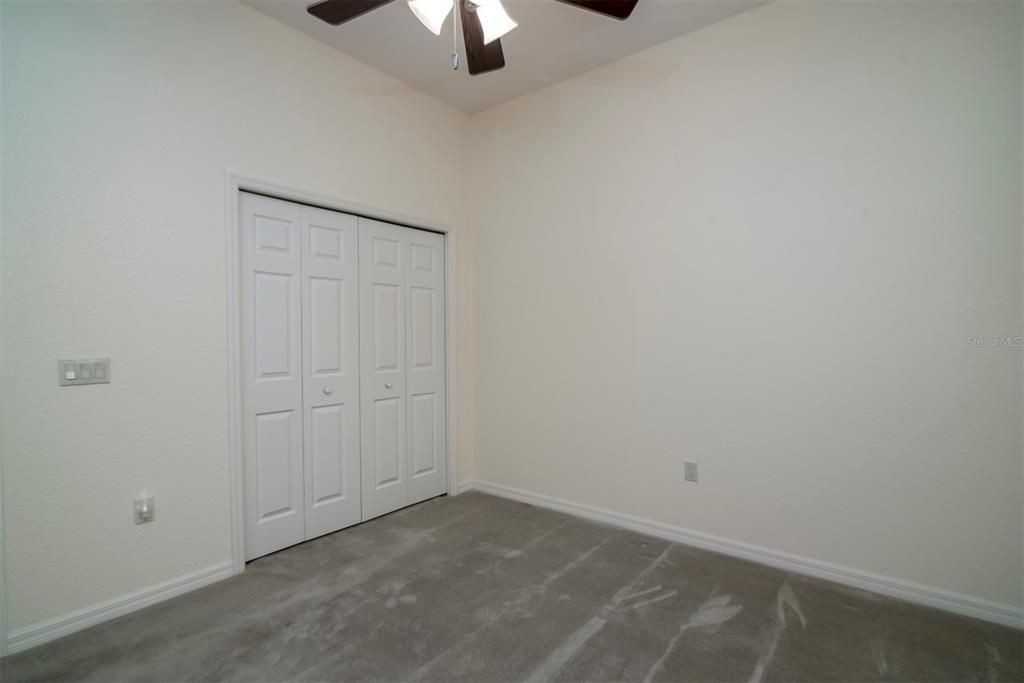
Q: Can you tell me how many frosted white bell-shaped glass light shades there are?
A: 2